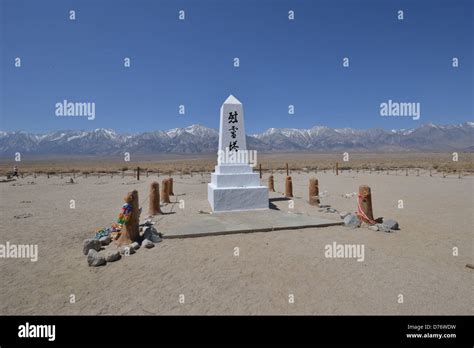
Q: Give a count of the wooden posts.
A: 8